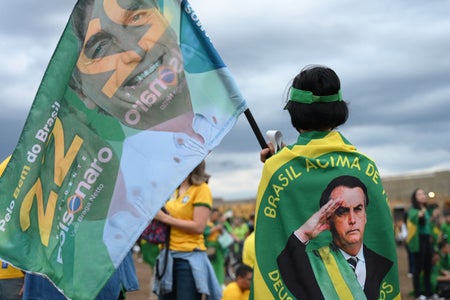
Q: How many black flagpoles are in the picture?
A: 1